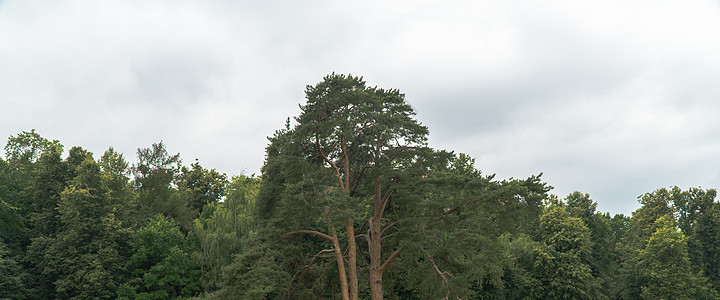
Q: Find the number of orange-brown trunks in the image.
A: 3